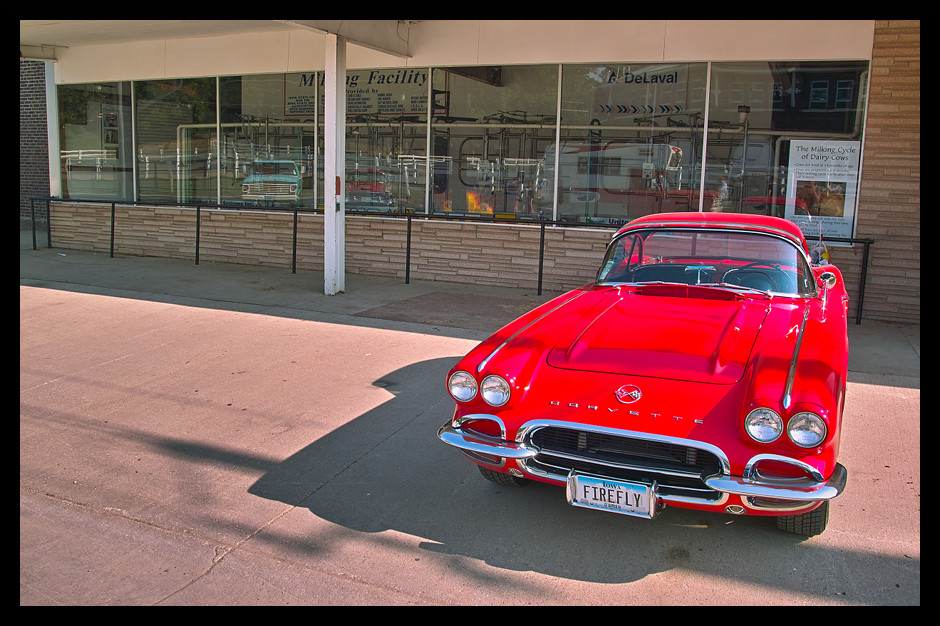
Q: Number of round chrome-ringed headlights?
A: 4